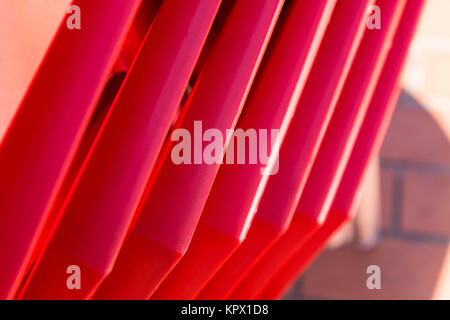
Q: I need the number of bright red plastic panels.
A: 7